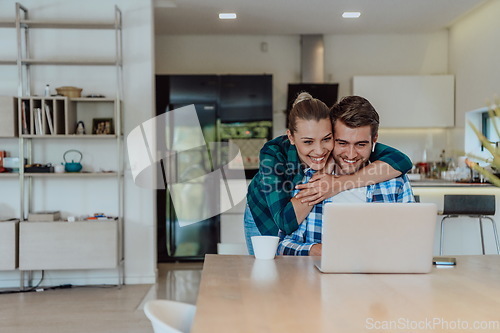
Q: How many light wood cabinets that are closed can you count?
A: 3